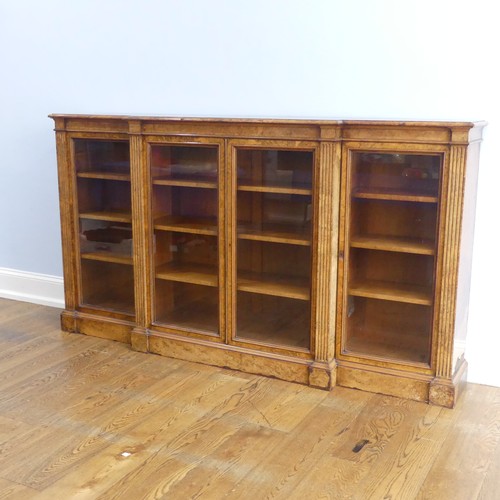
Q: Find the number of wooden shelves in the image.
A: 12